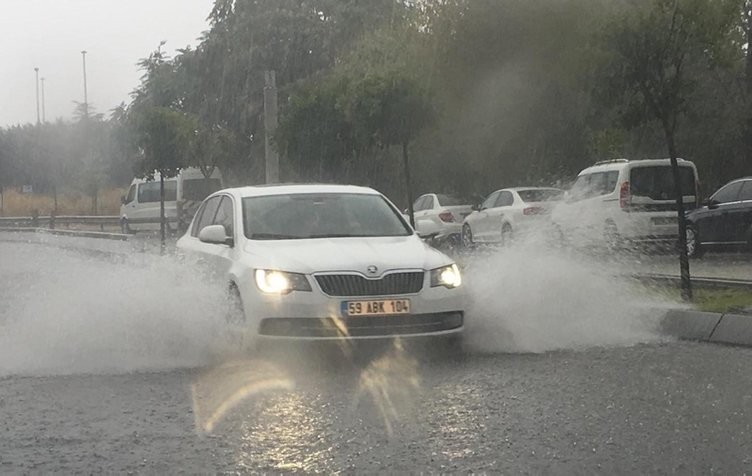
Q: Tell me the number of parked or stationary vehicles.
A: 5